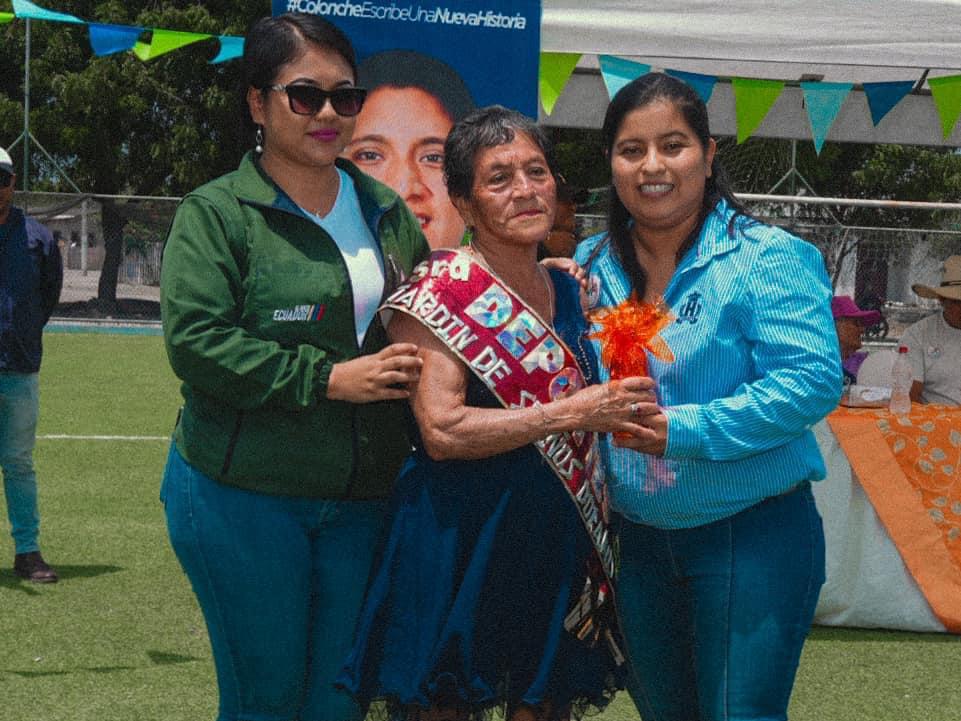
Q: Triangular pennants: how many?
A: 12